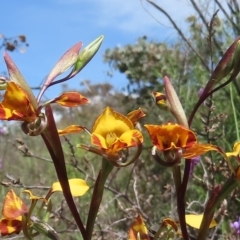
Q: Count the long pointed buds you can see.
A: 5